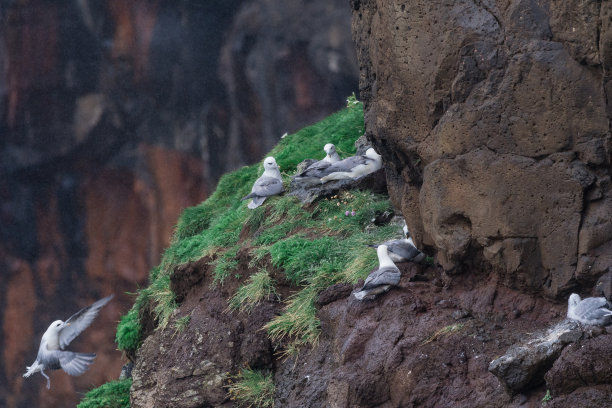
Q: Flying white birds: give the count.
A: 1